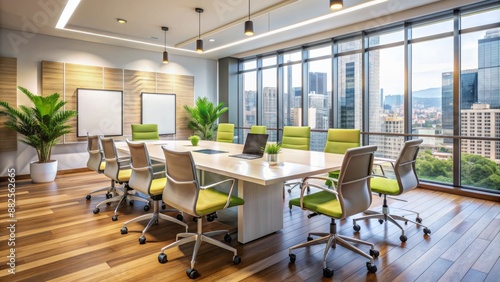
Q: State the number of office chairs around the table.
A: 11